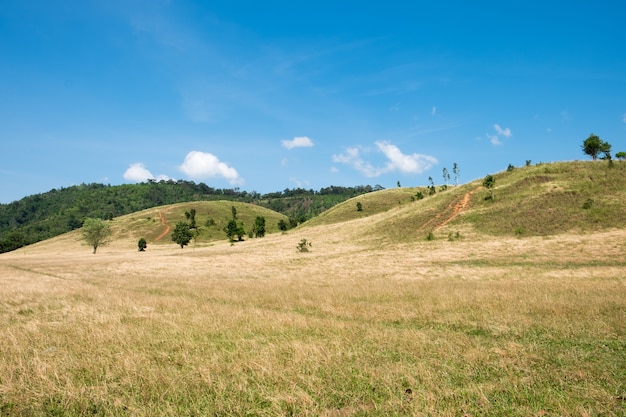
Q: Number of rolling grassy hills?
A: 3